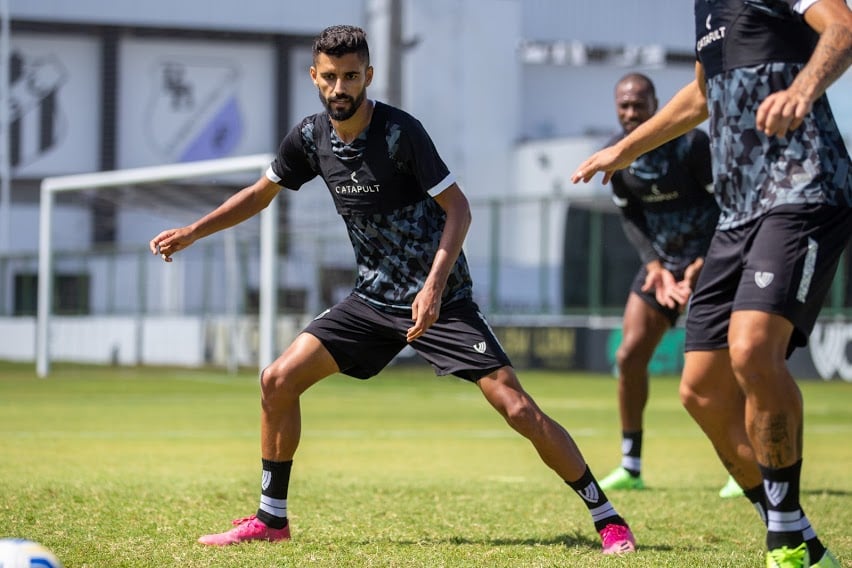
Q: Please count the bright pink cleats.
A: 2